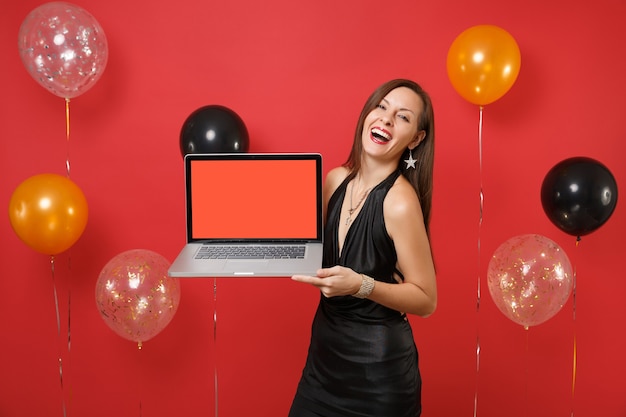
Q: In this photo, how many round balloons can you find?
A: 7